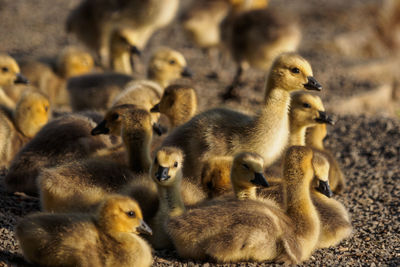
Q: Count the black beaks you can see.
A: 12